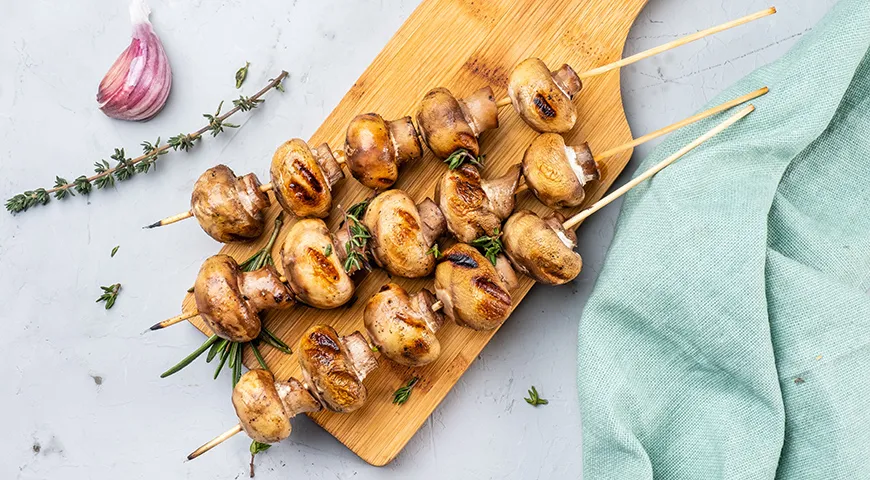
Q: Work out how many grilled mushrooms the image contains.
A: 15